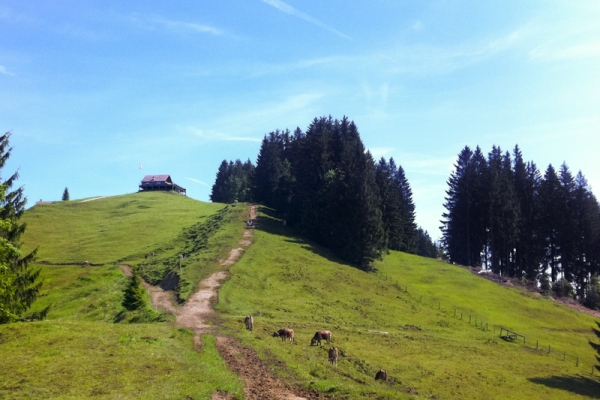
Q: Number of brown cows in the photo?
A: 5